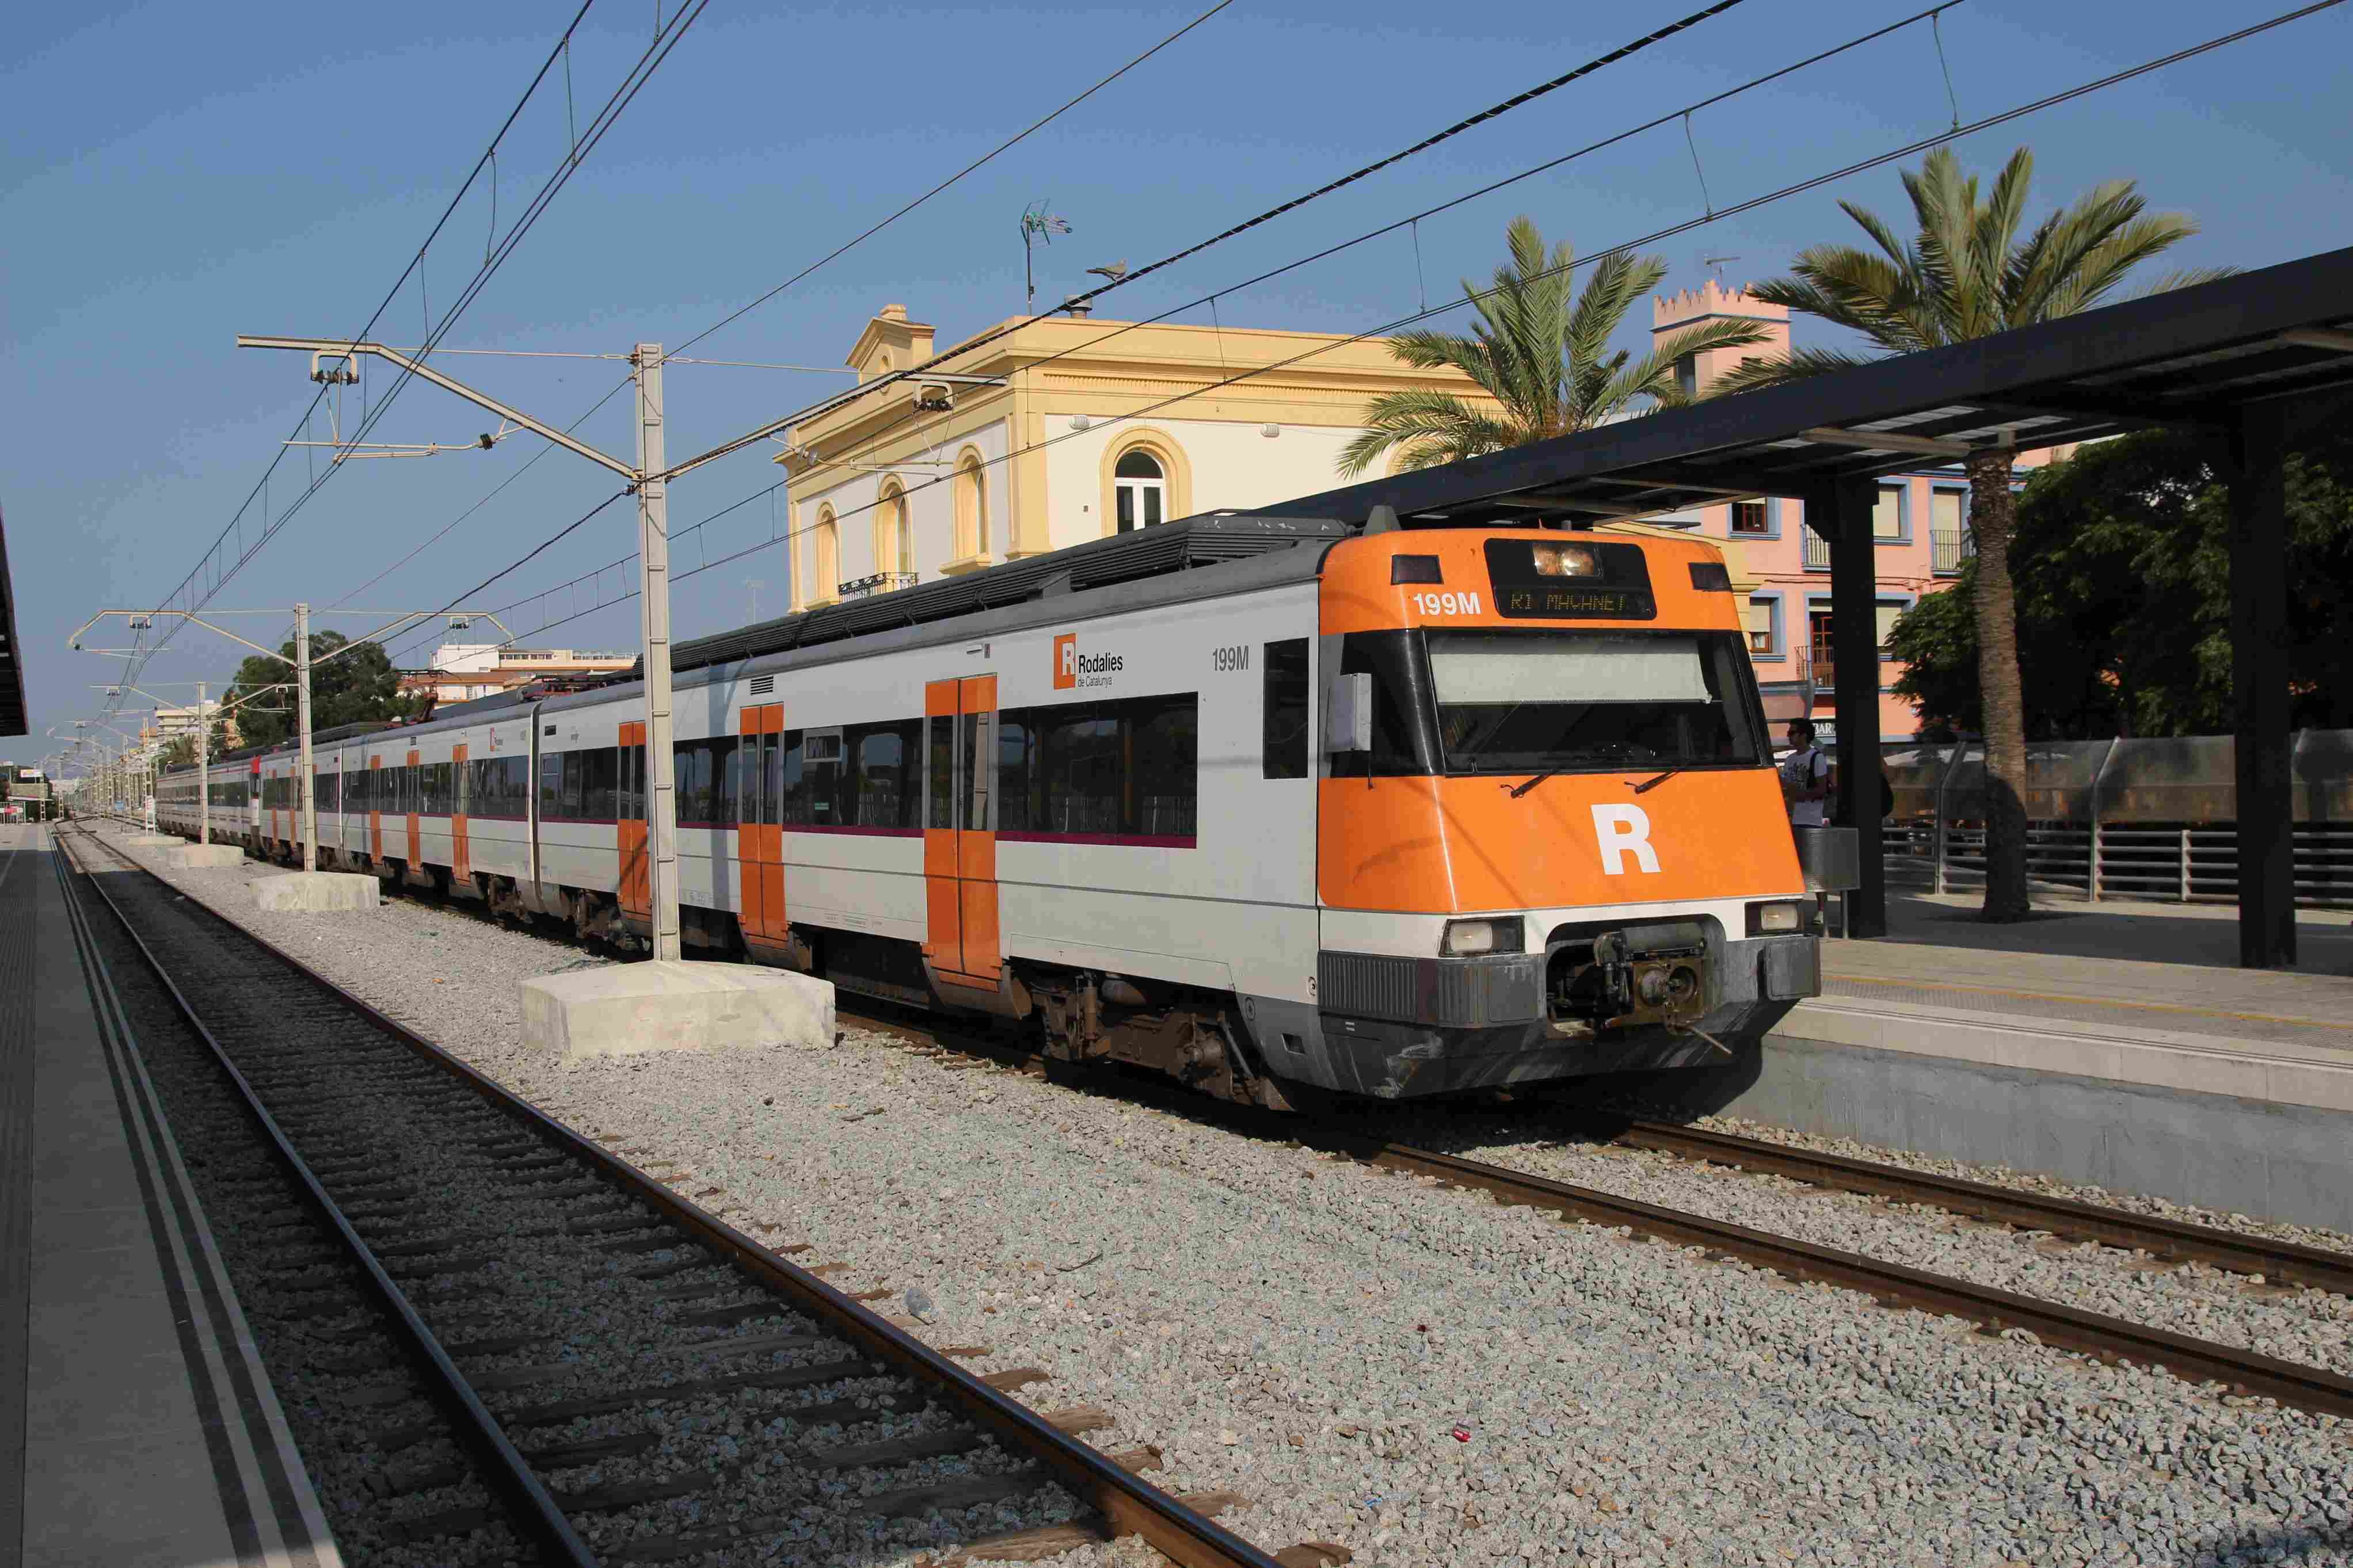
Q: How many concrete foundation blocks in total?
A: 4